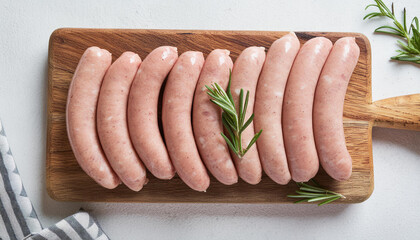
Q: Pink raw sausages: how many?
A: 9